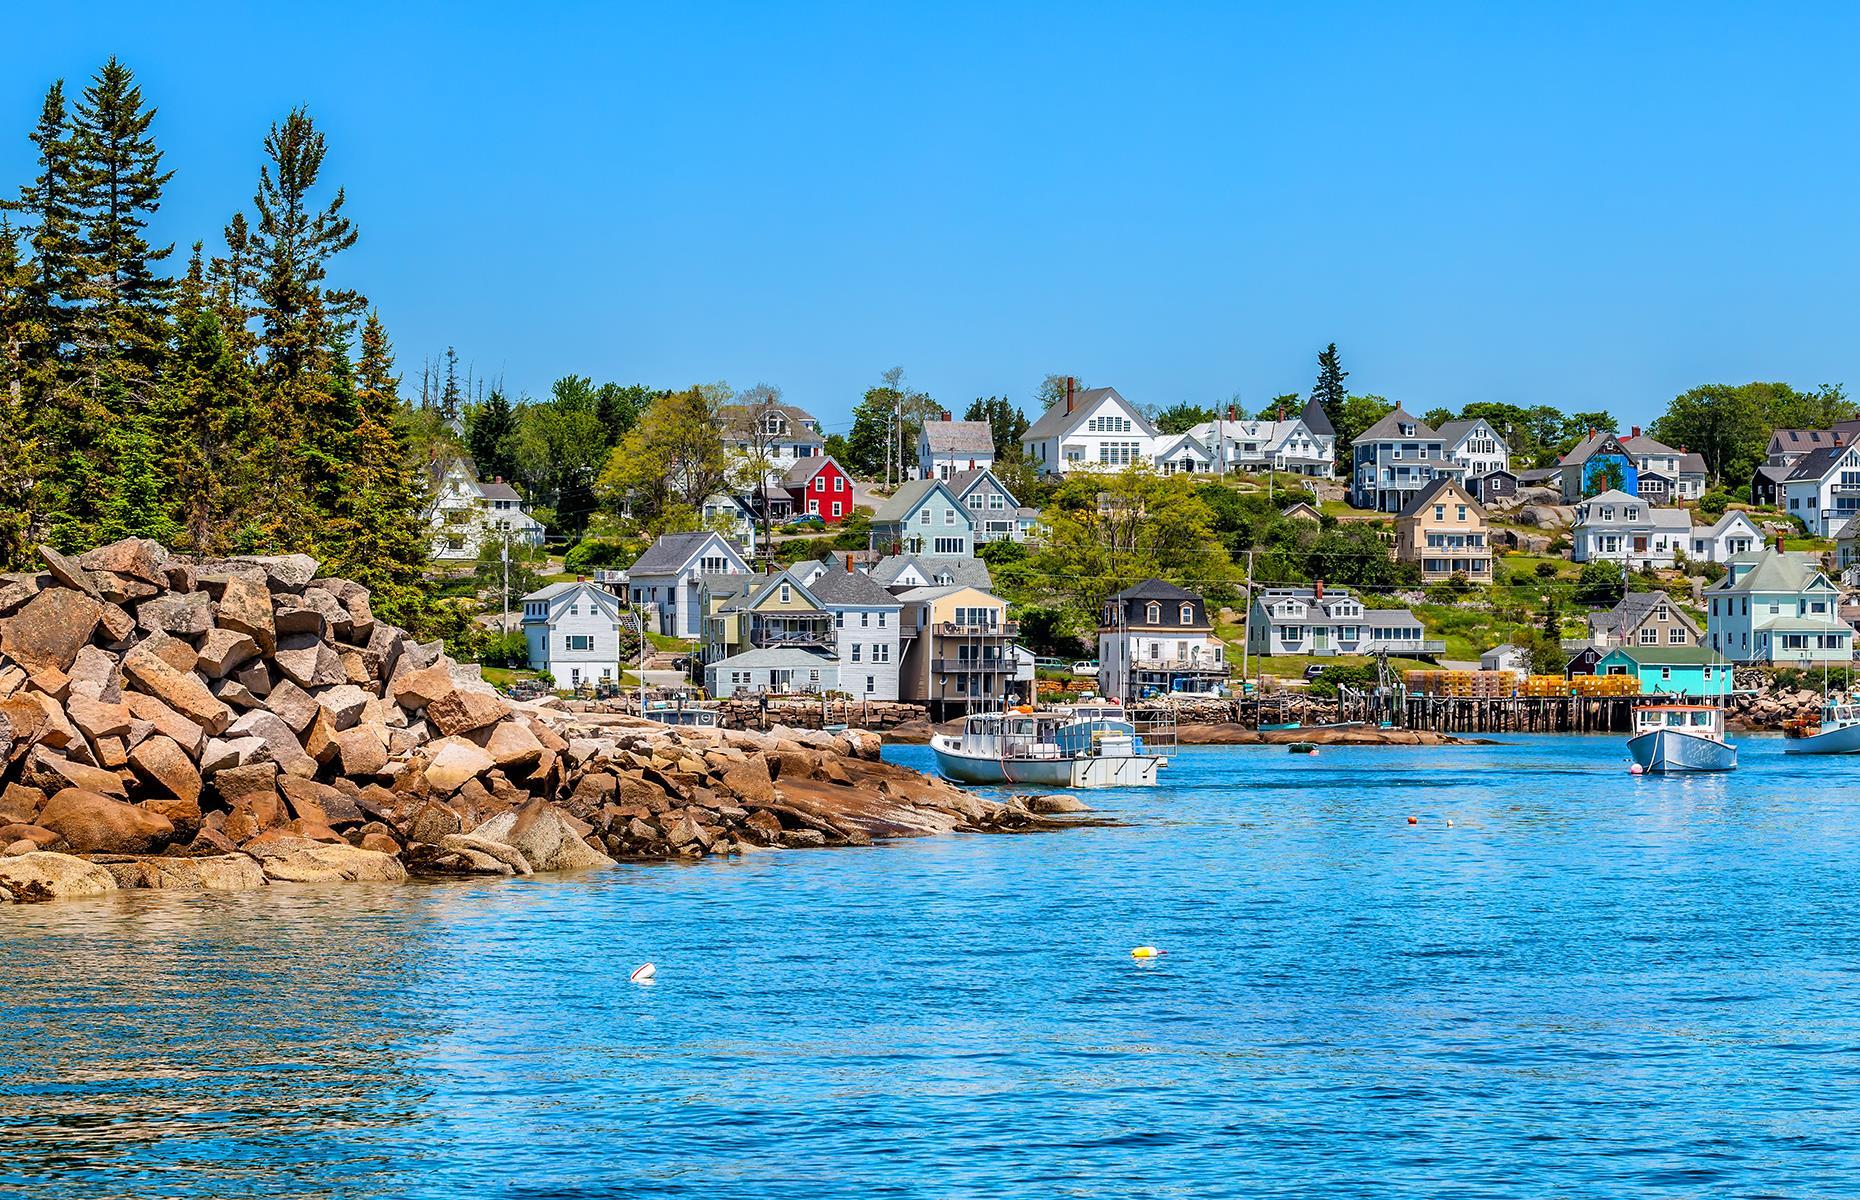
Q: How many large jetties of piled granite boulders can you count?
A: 1